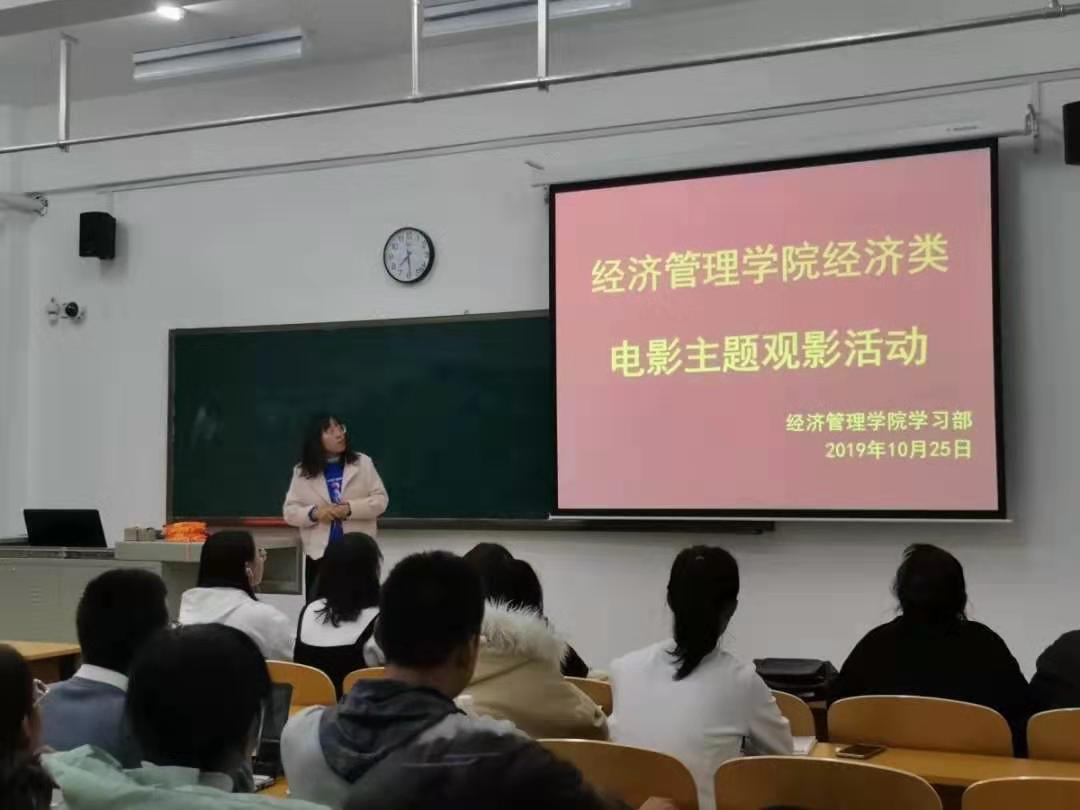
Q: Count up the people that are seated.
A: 11